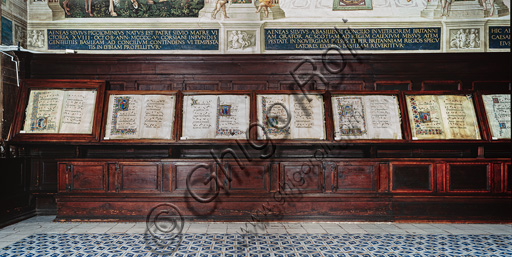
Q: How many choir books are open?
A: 7